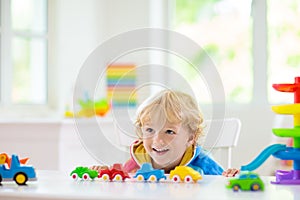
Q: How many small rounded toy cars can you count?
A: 5